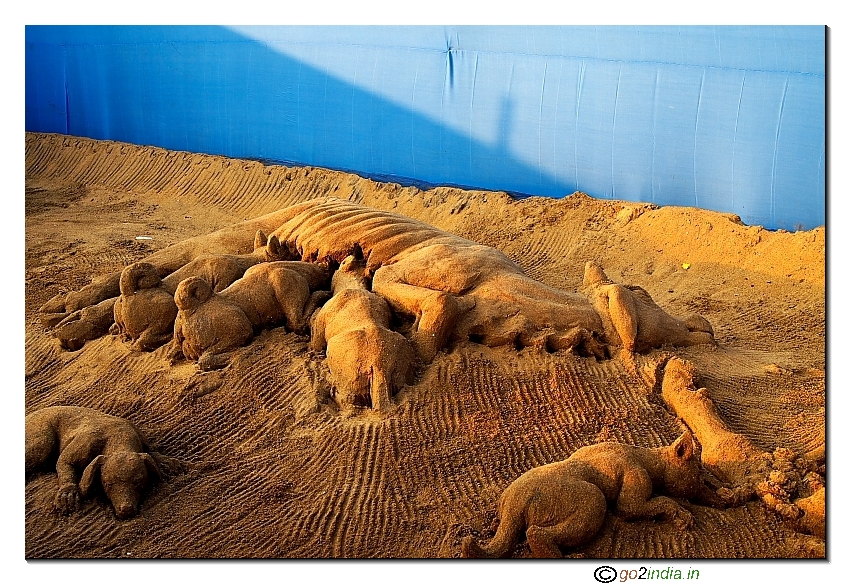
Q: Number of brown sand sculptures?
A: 6